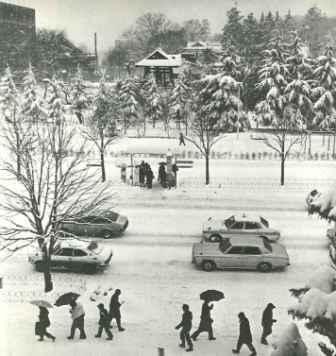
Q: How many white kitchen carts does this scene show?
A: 0